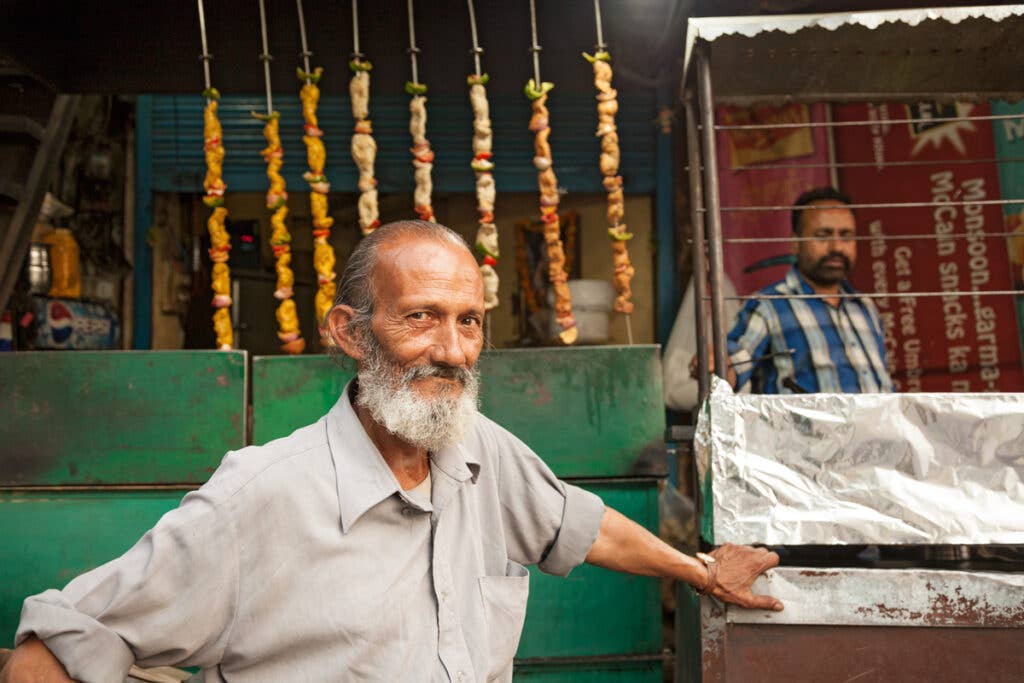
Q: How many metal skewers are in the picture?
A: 8